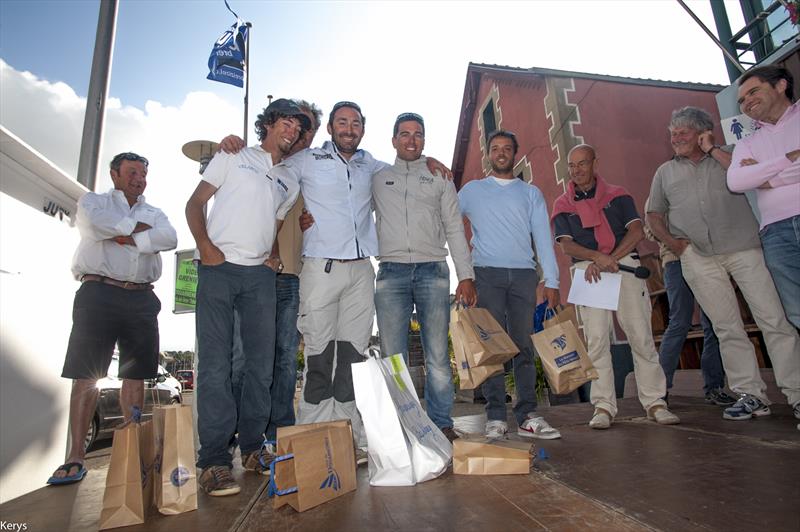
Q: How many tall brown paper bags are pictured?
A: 2